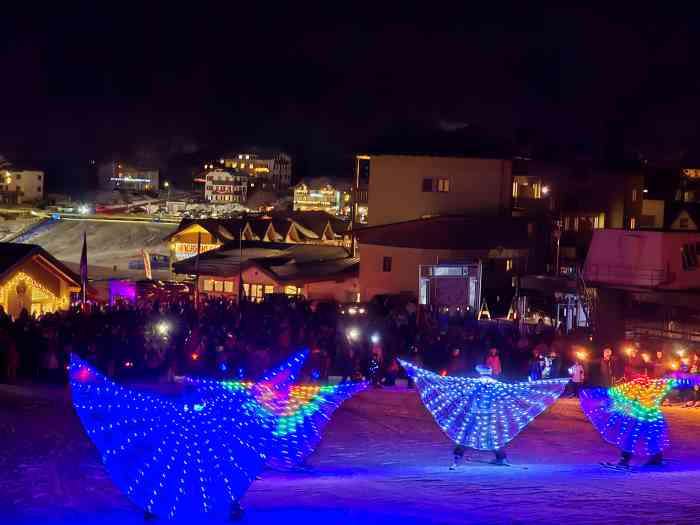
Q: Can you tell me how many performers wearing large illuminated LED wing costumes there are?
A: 4